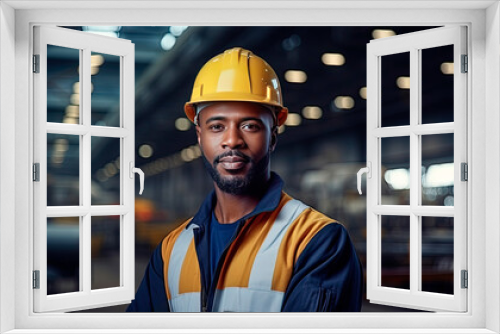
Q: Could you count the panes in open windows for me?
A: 12